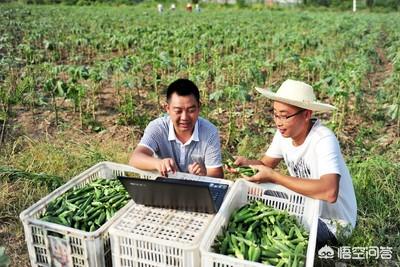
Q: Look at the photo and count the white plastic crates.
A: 3